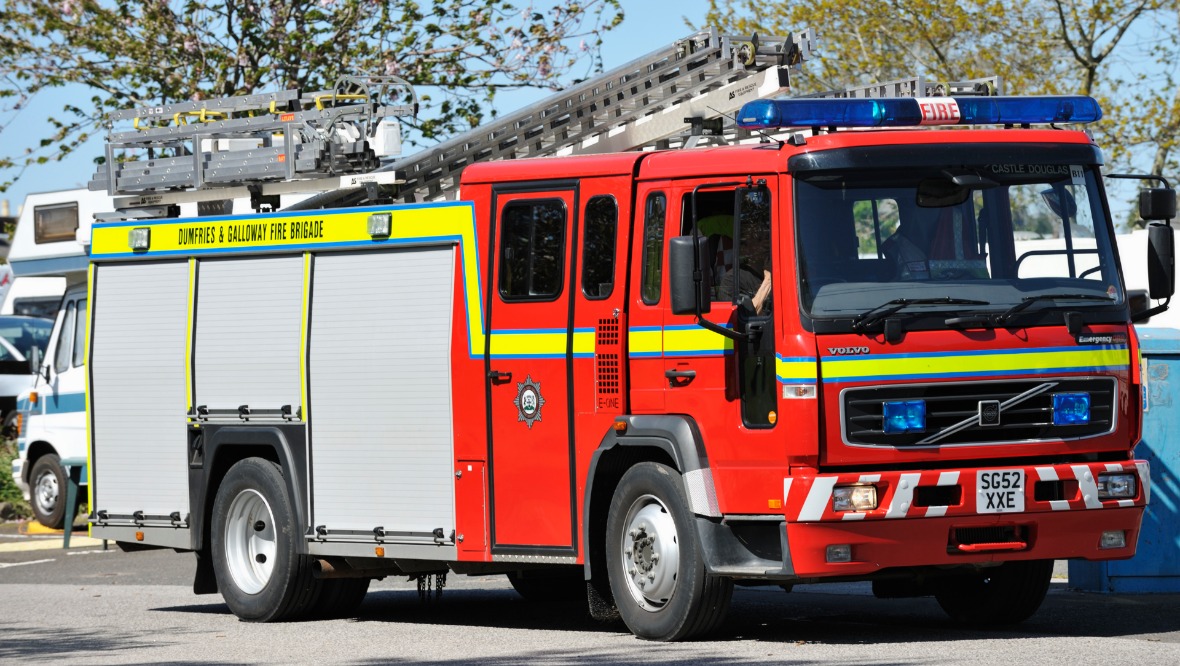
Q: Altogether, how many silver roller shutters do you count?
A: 3